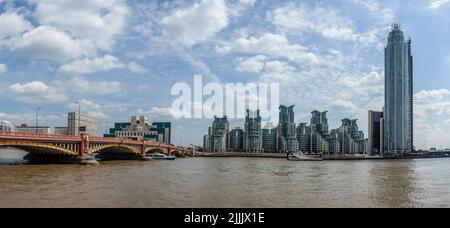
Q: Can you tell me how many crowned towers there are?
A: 5